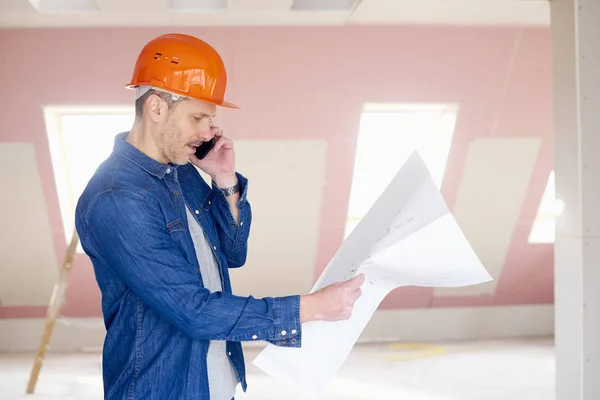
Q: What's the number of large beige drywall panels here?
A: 3